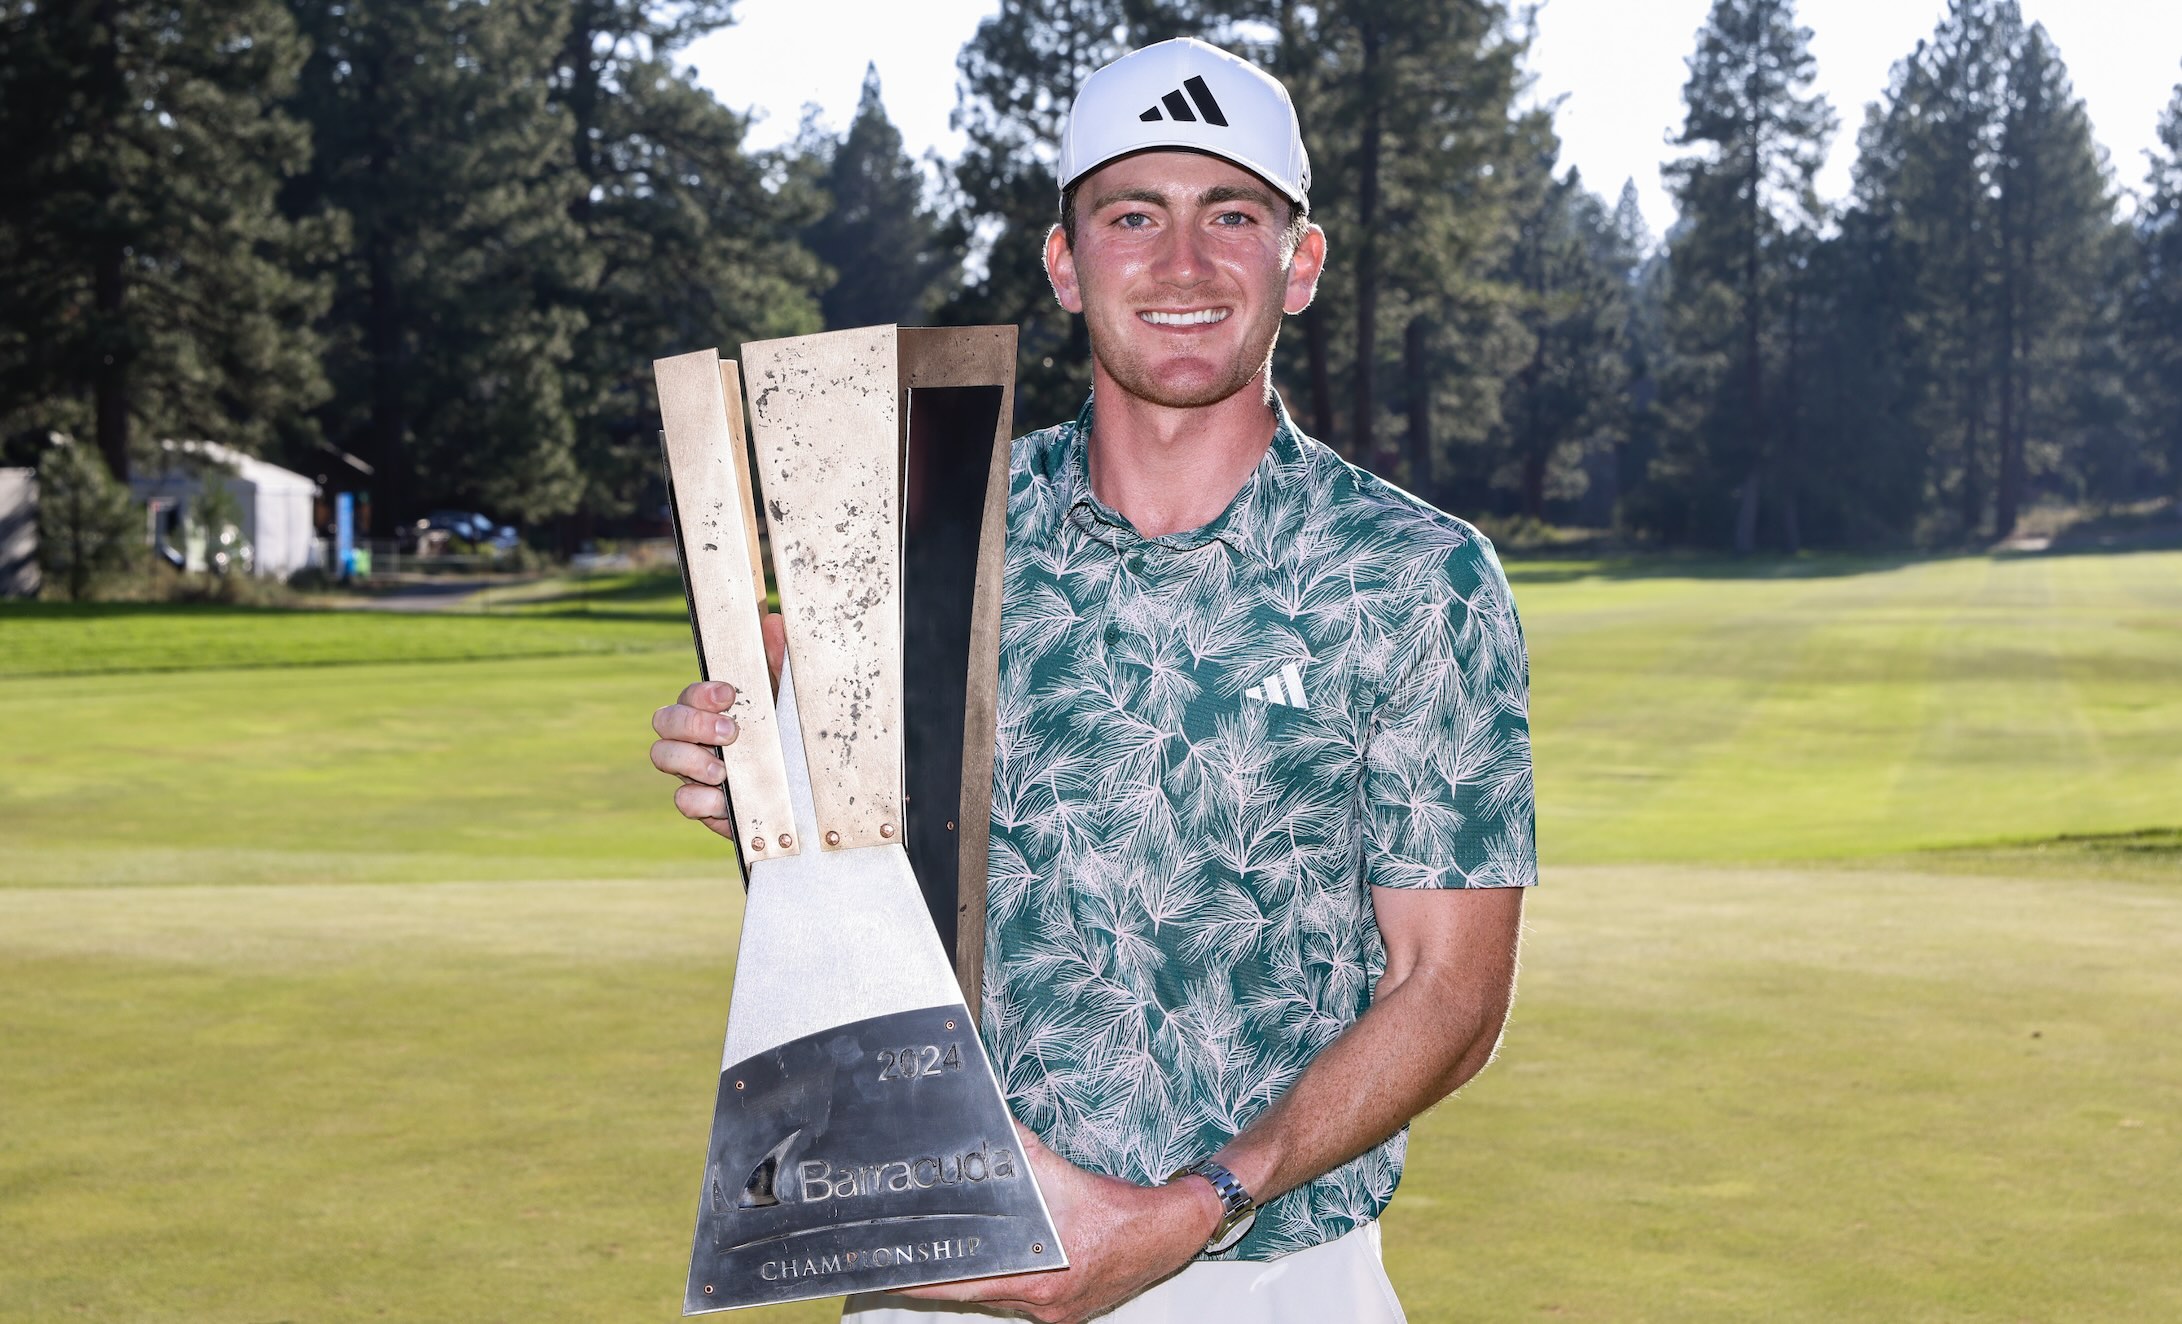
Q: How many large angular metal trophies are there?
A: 1